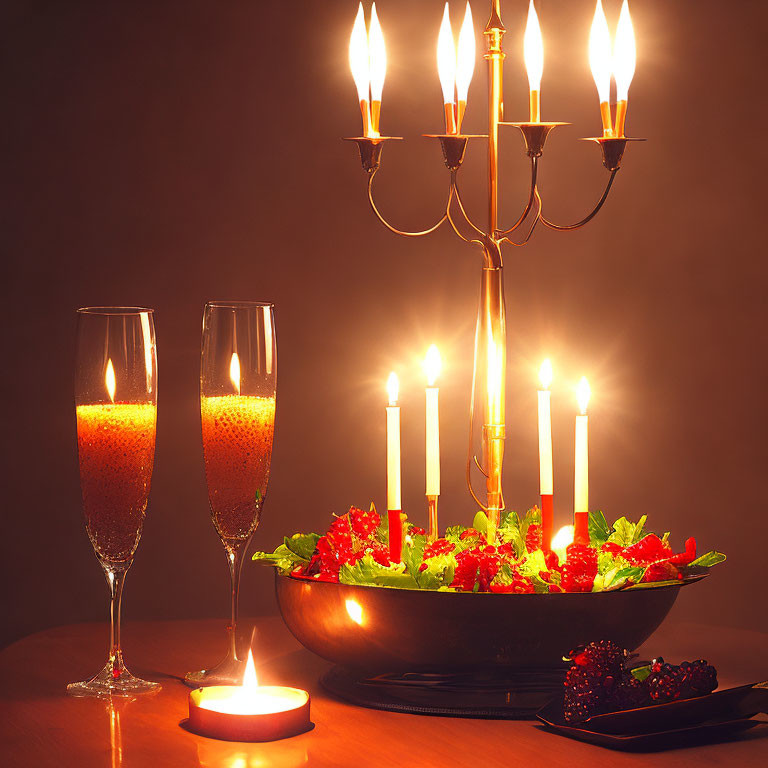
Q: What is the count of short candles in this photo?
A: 1